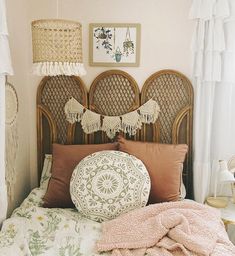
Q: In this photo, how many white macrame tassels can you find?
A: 5